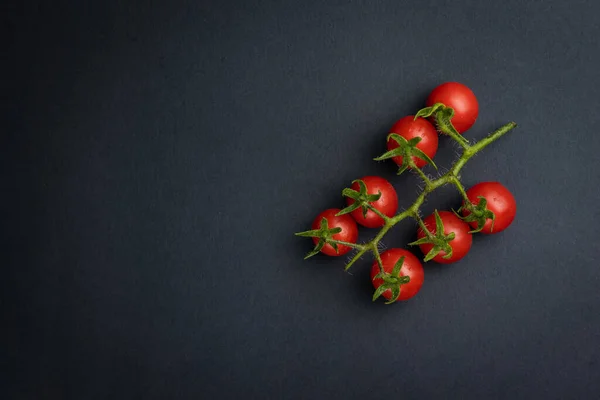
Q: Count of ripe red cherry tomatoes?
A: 7